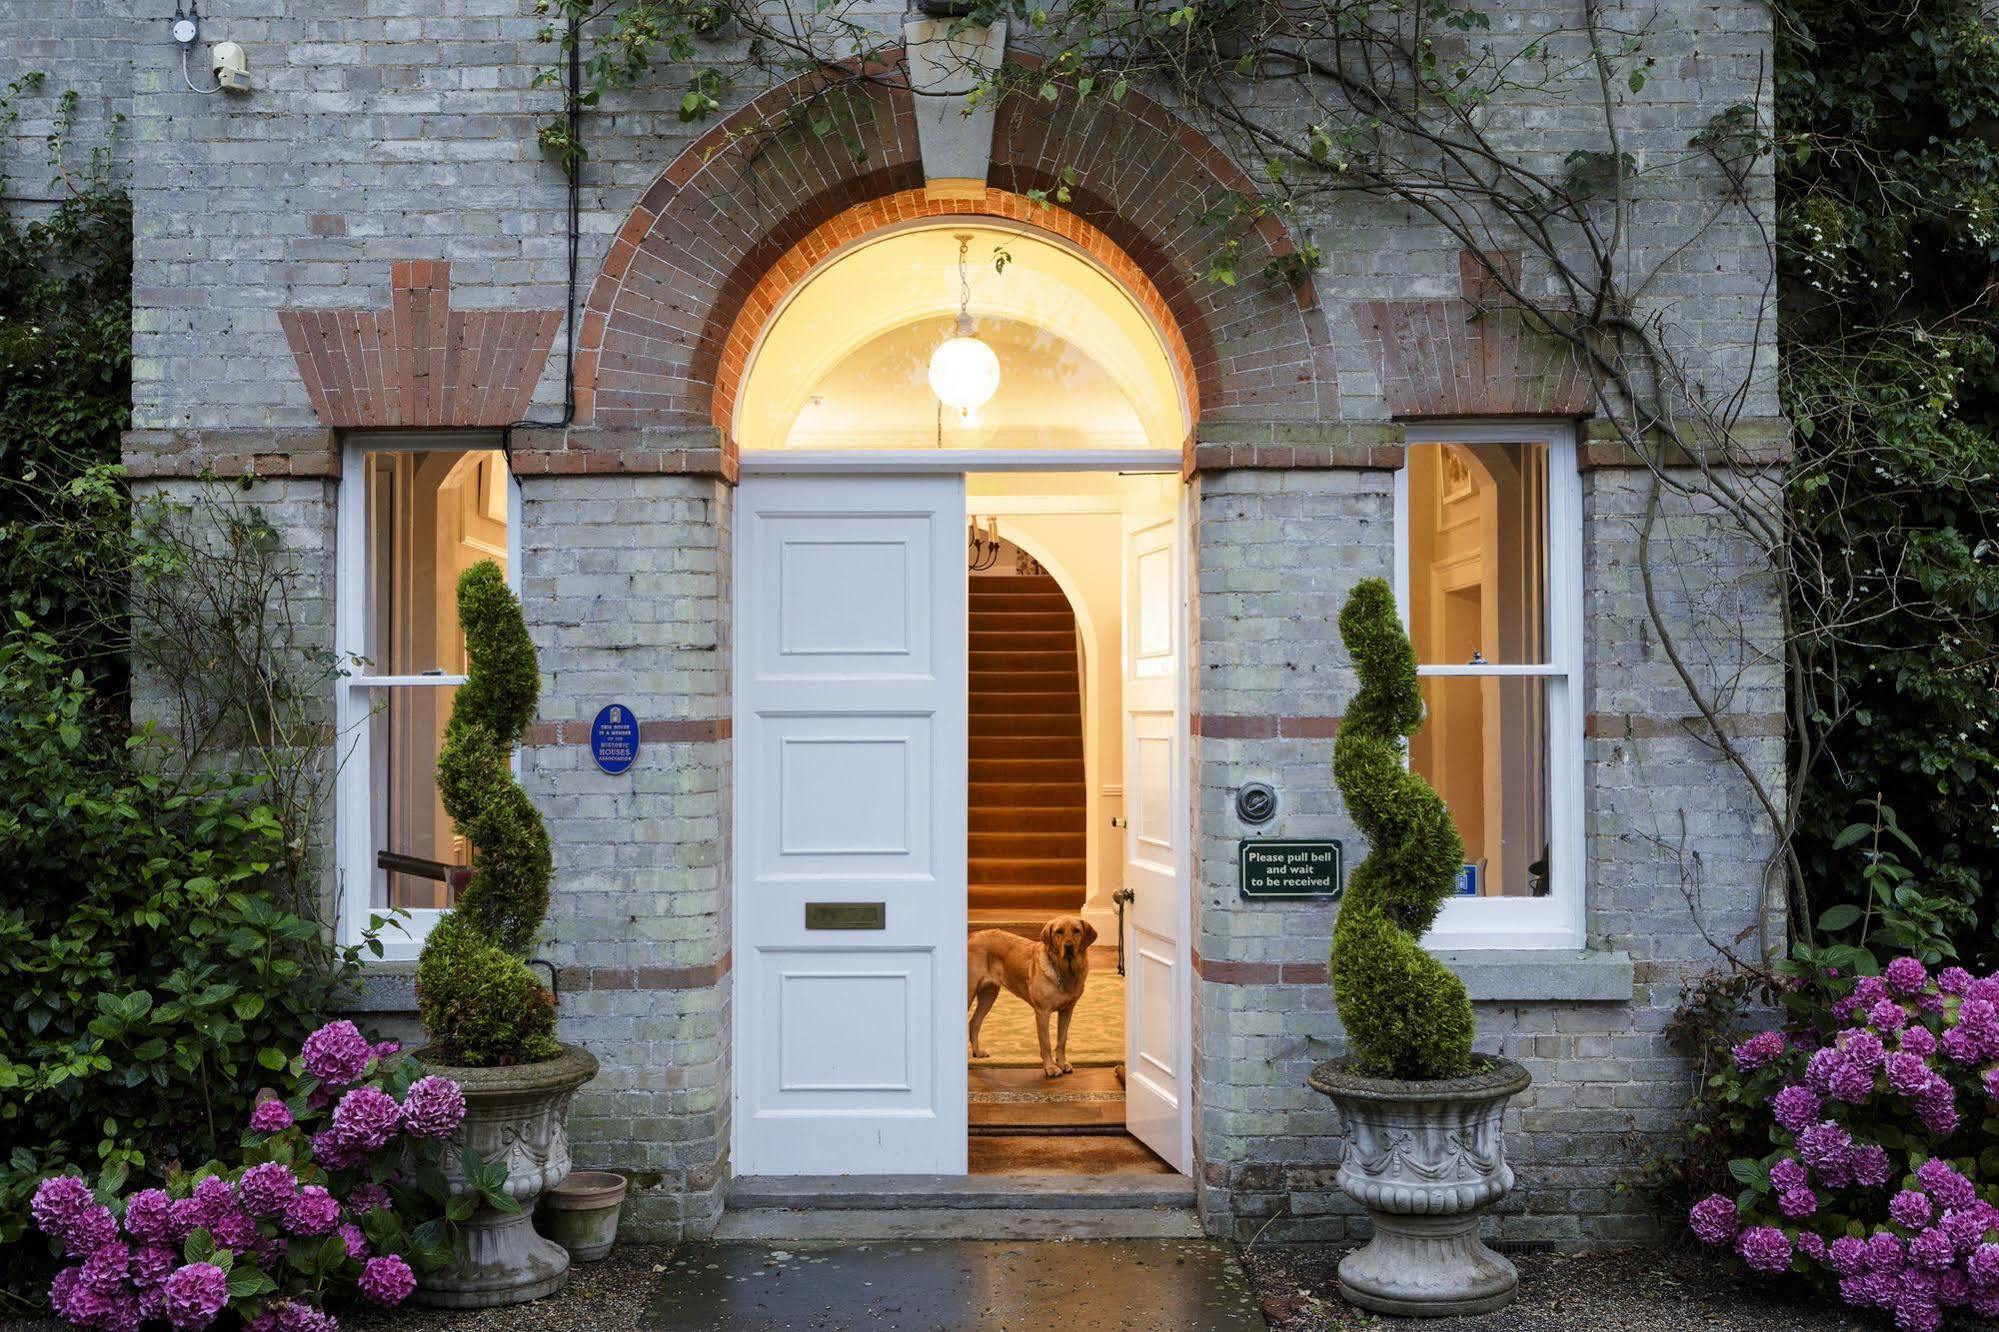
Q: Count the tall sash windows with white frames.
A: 2